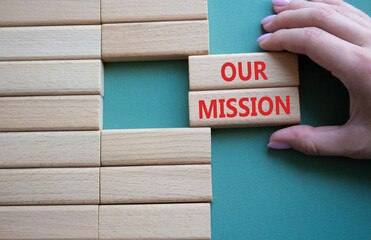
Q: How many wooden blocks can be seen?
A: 14